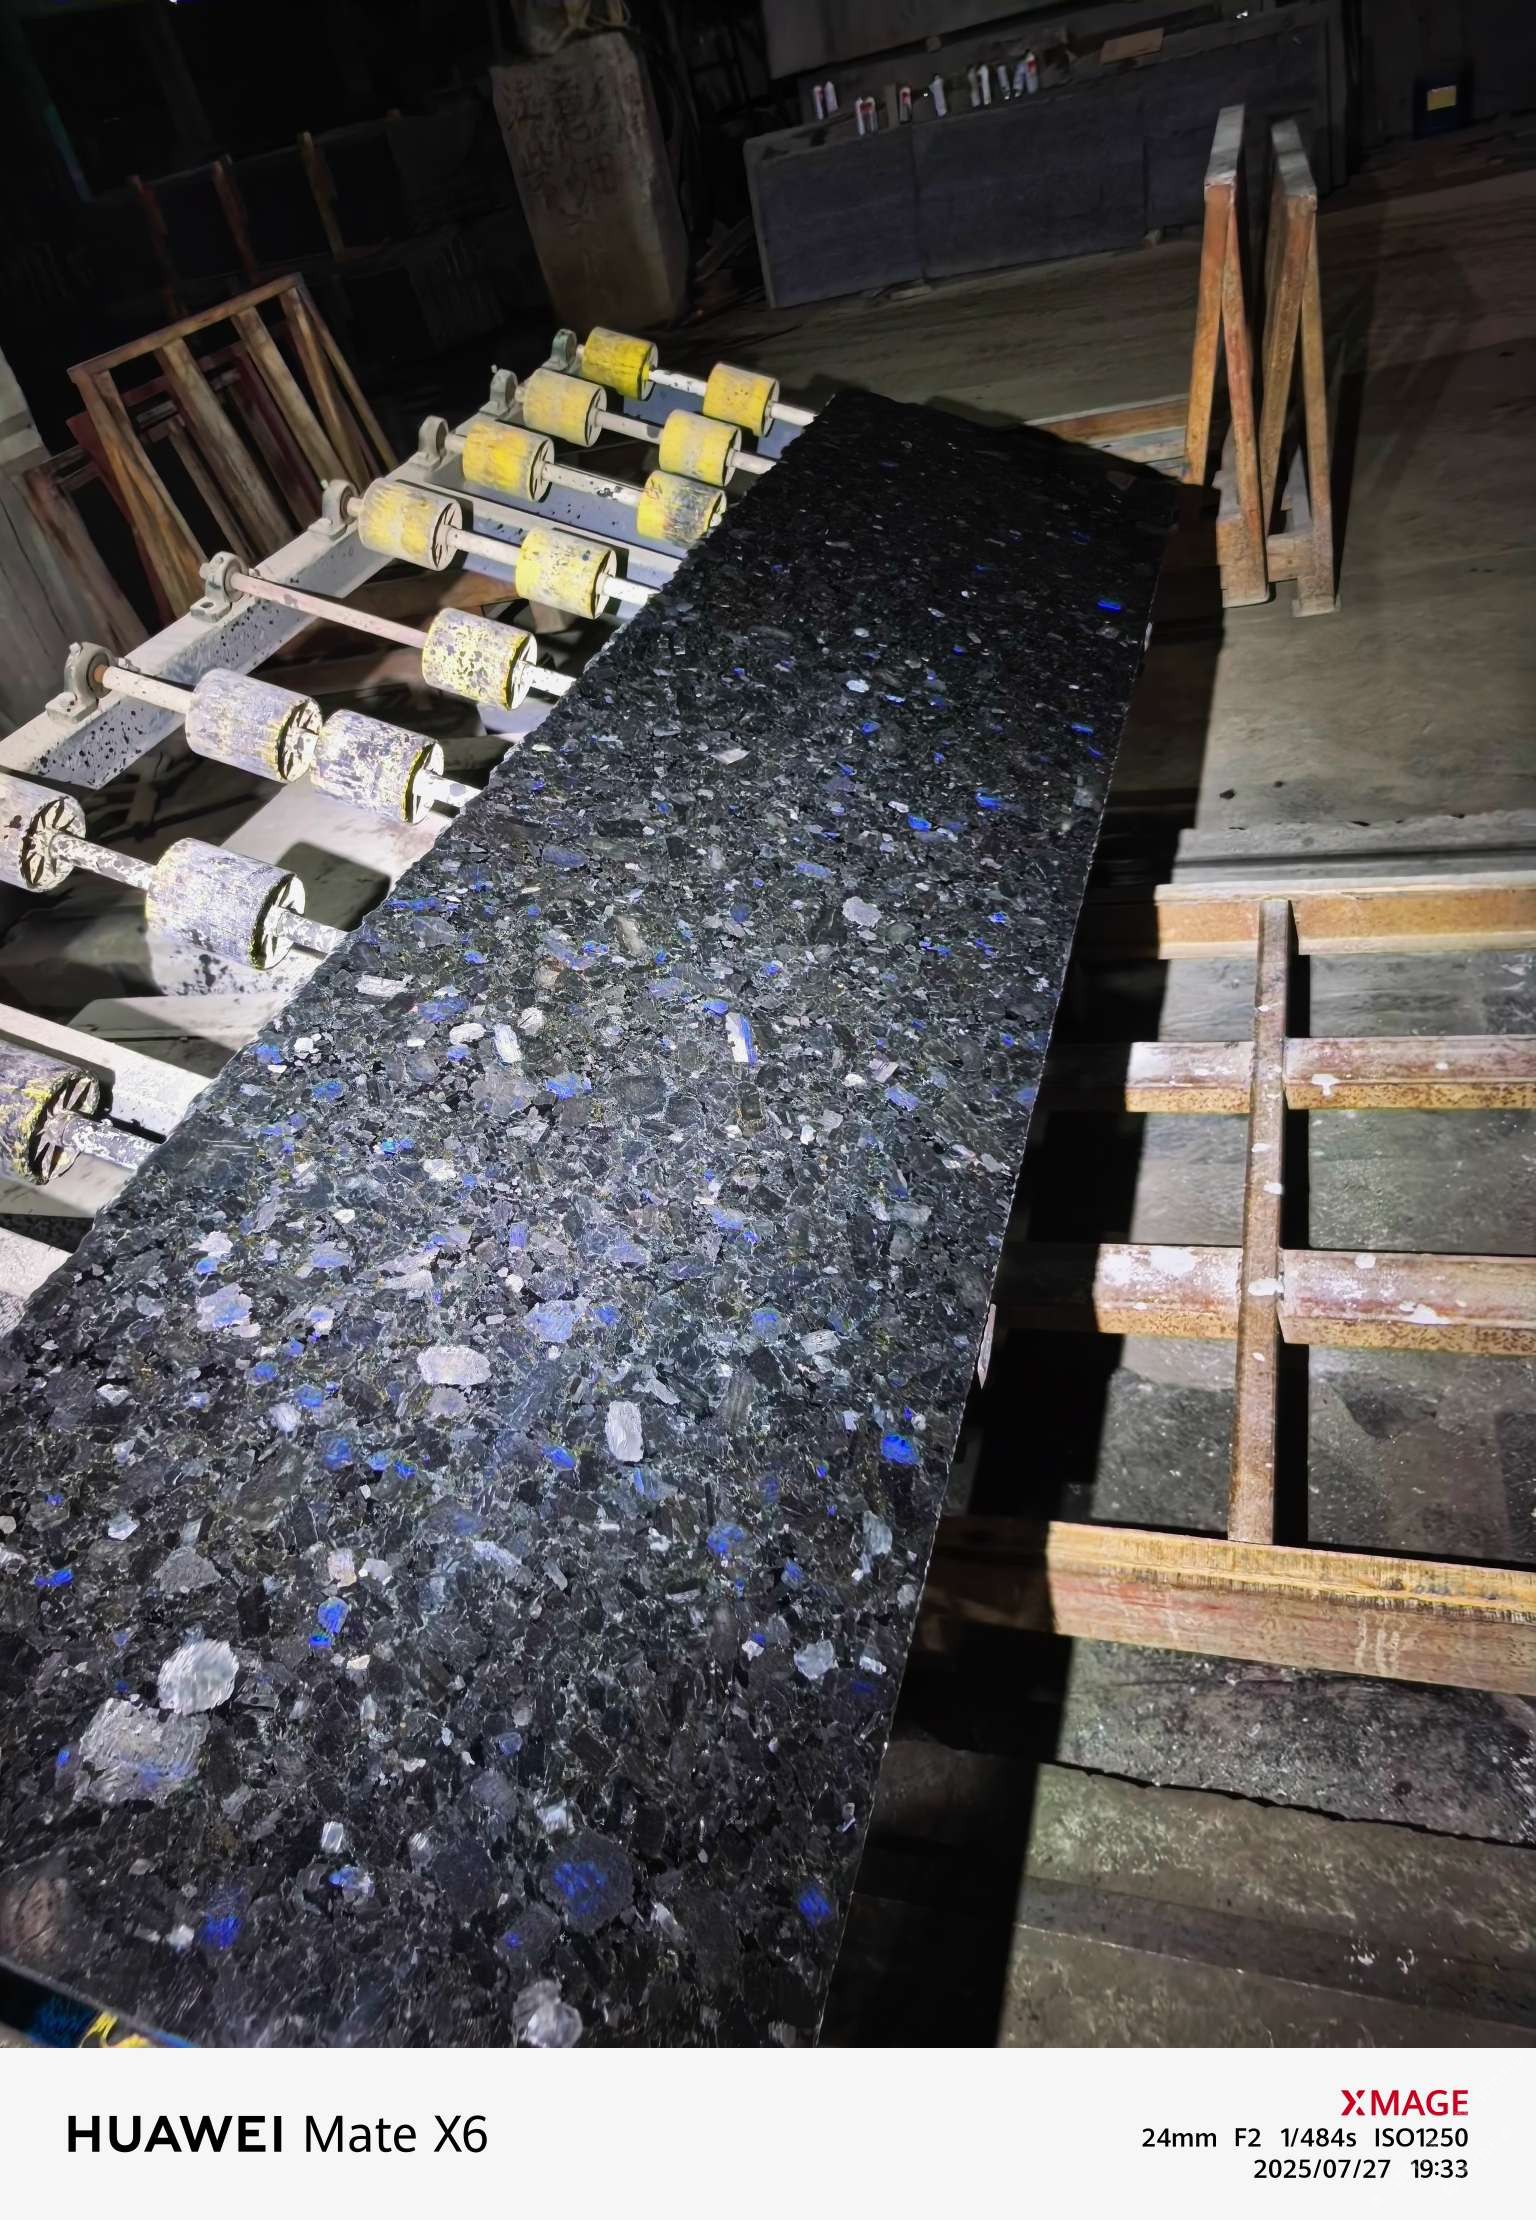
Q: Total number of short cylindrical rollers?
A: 14